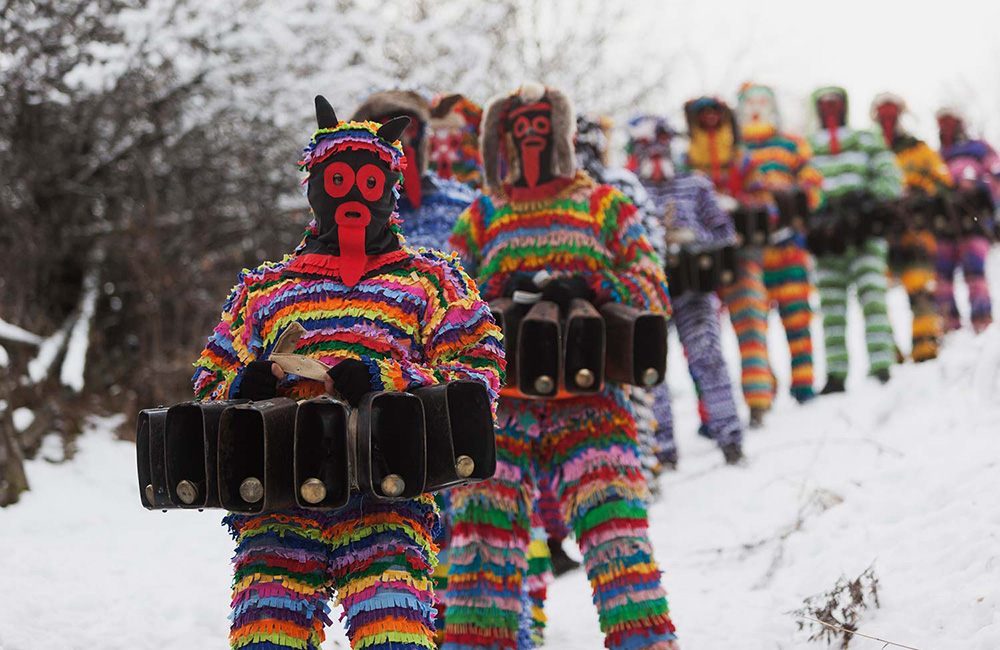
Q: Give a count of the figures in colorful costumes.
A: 11